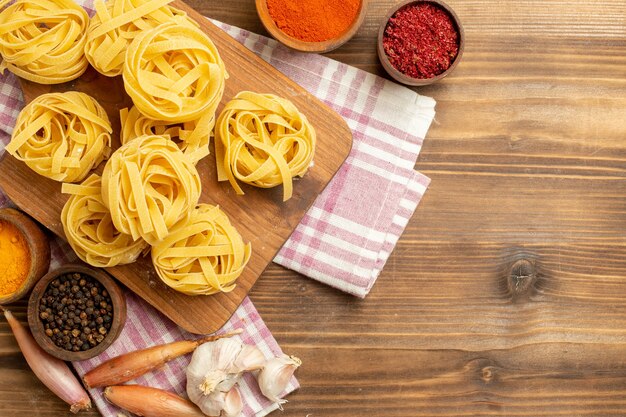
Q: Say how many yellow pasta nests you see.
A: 9